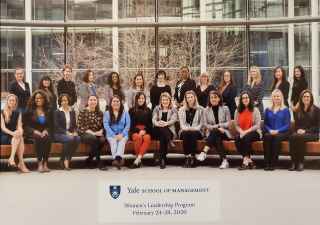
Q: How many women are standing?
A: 13